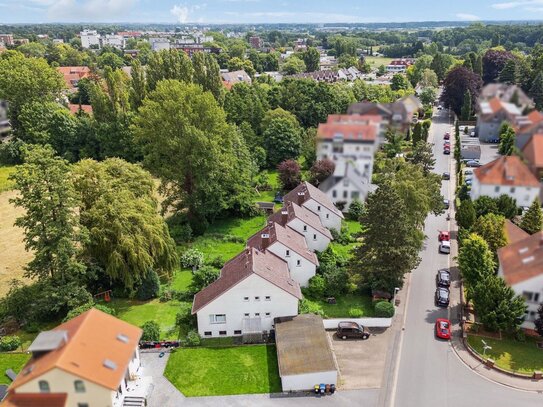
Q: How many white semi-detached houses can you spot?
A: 4